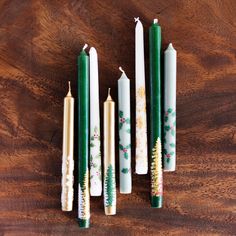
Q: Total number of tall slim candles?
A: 8